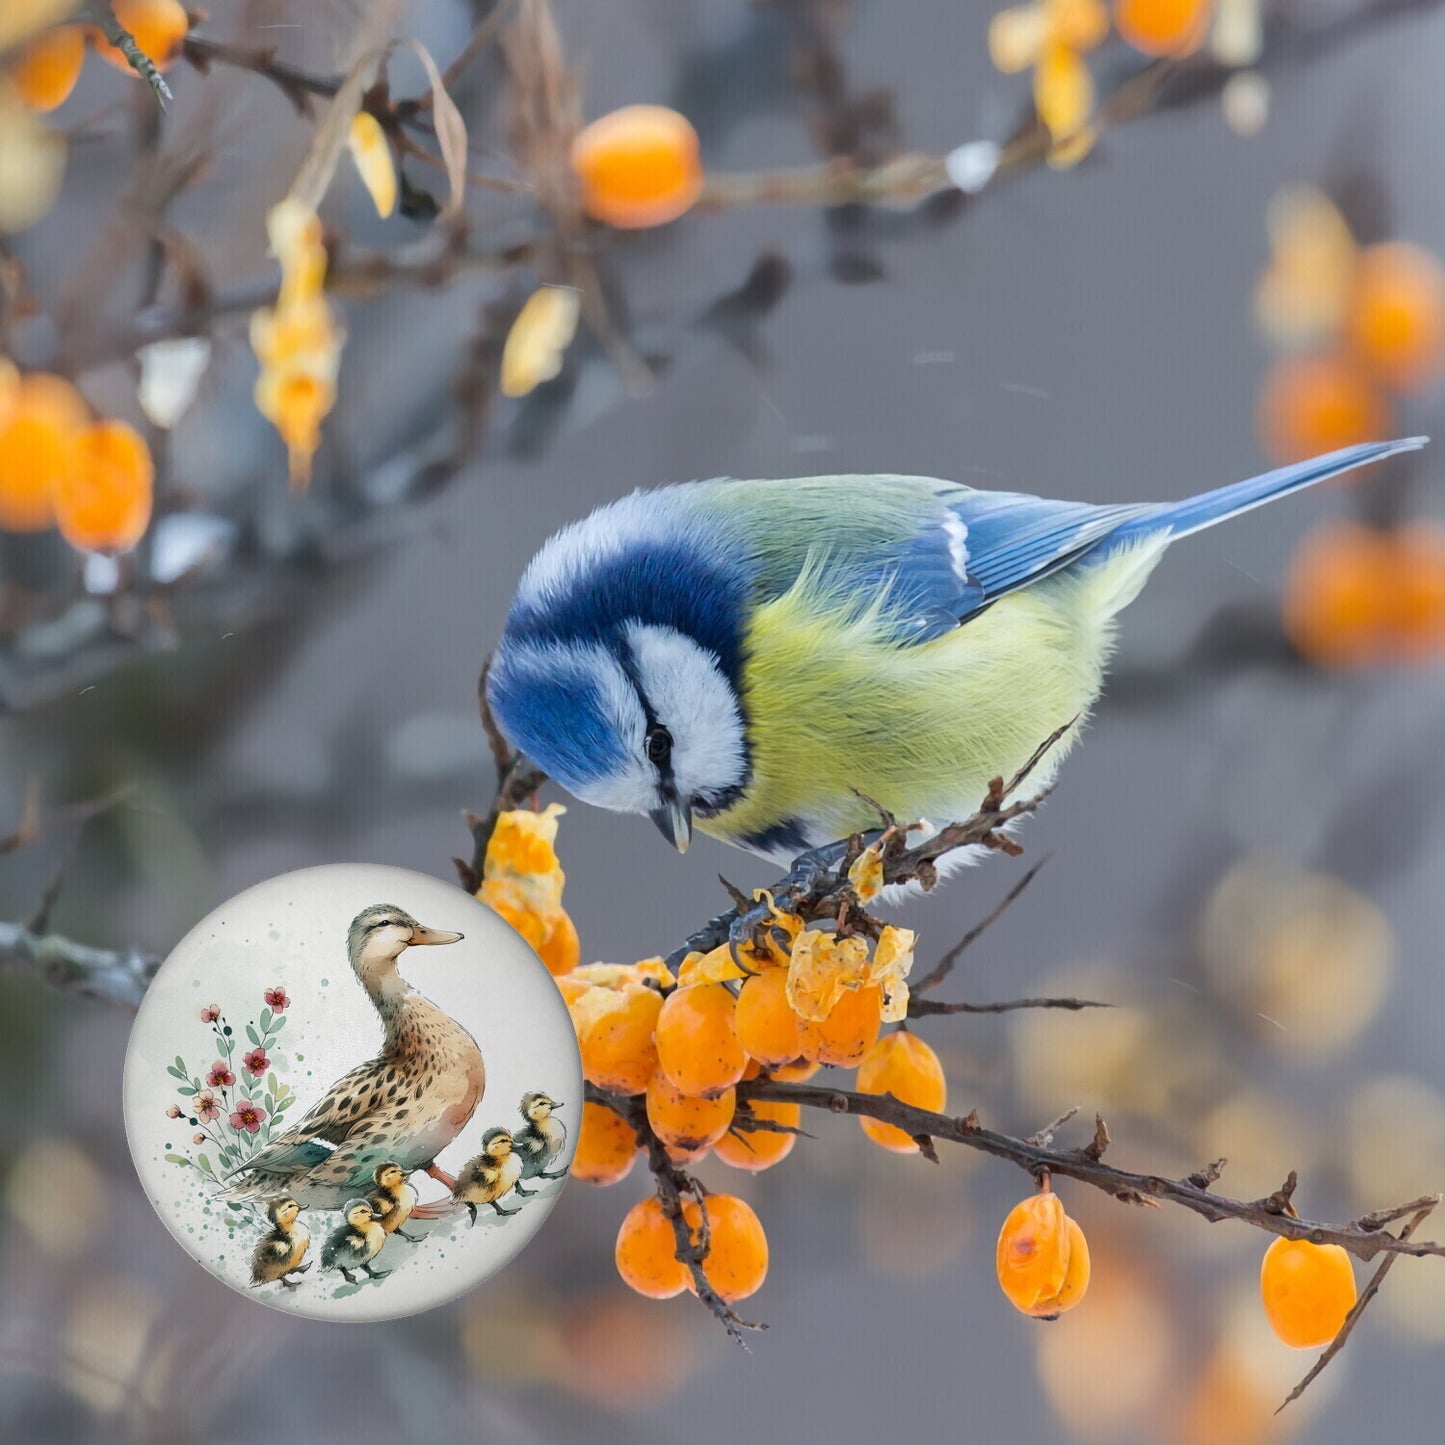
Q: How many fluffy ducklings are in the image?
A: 5